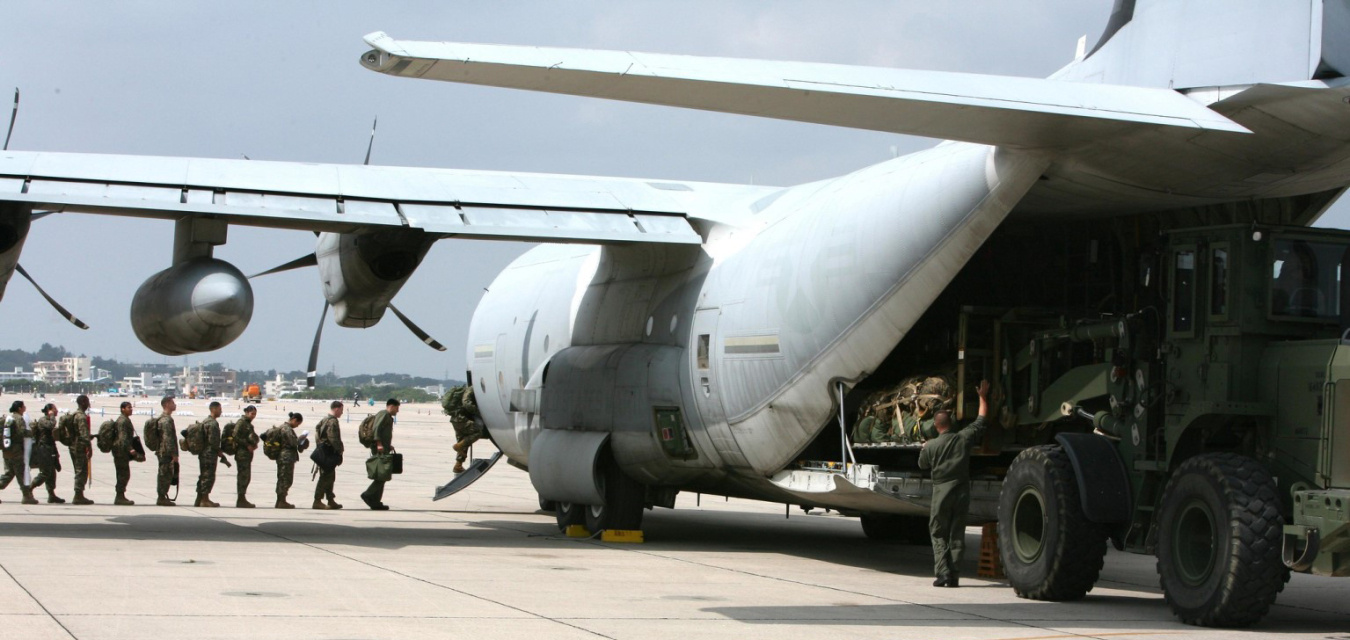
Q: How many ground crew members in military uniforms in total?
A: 1